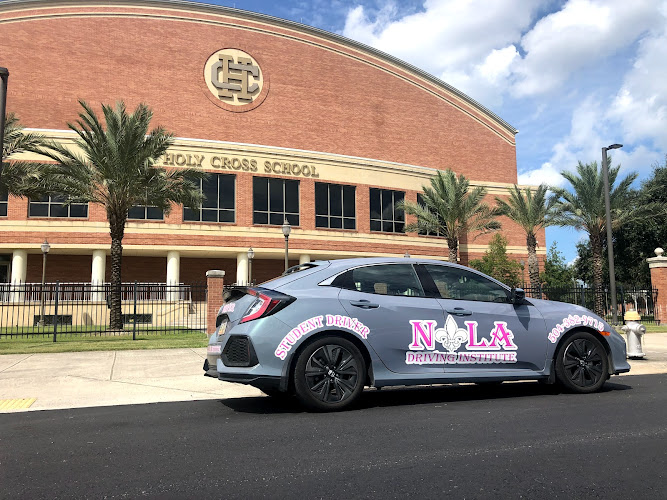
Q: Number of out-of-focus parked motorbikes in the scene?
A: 0